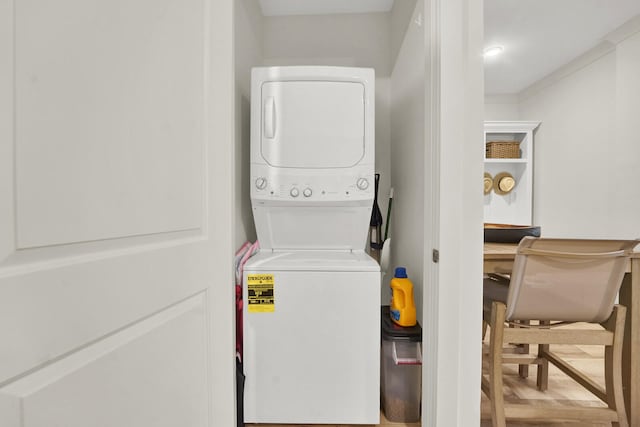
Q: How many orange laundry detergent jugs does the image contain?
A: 1